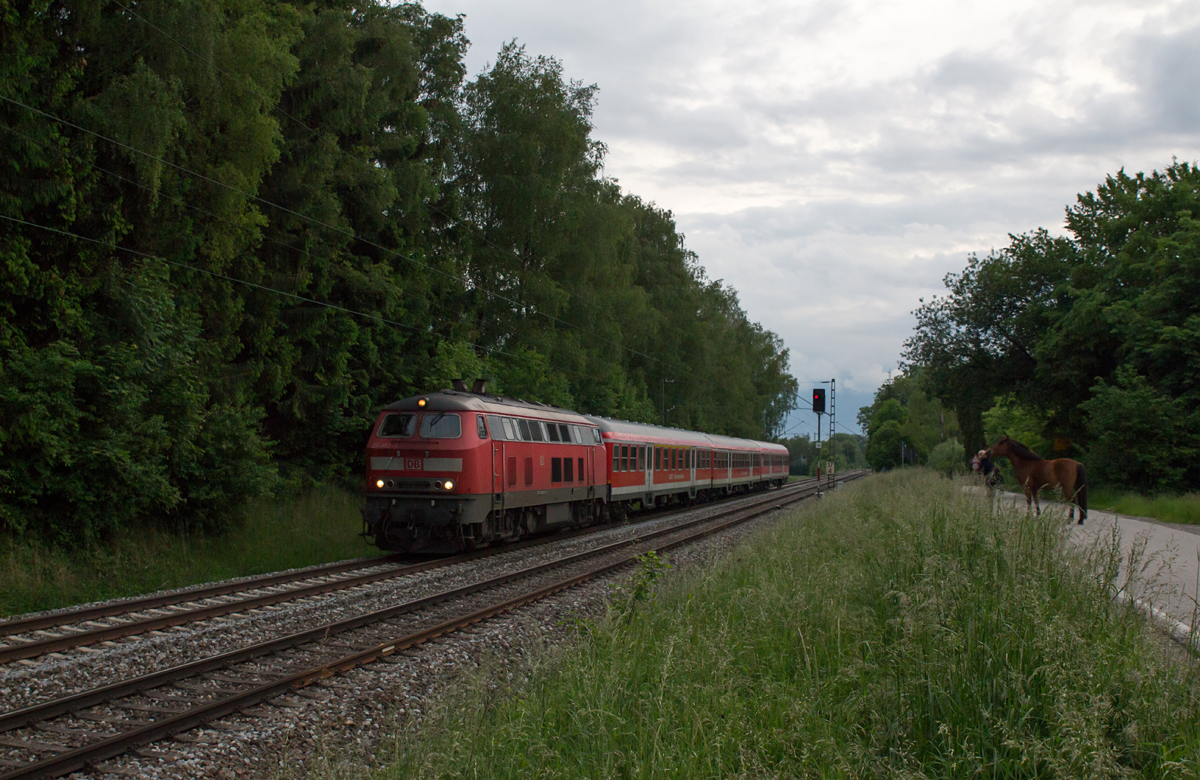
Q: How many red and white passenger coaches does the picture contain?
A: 3